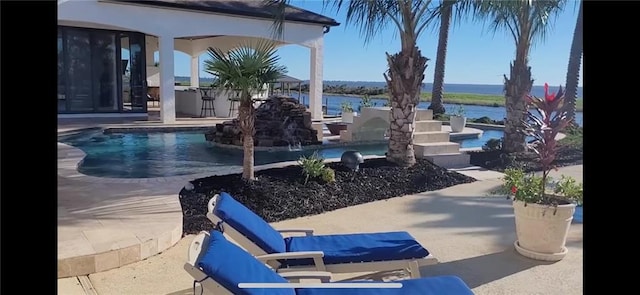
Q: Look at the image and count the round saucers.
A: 1